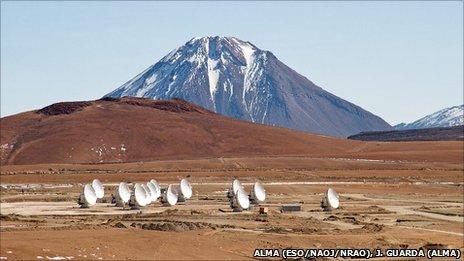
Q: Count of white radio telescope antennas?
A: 13